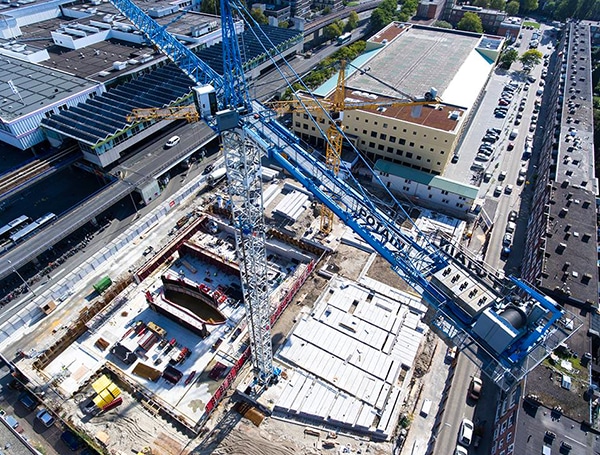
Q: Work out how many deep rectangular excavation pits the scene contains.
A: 1